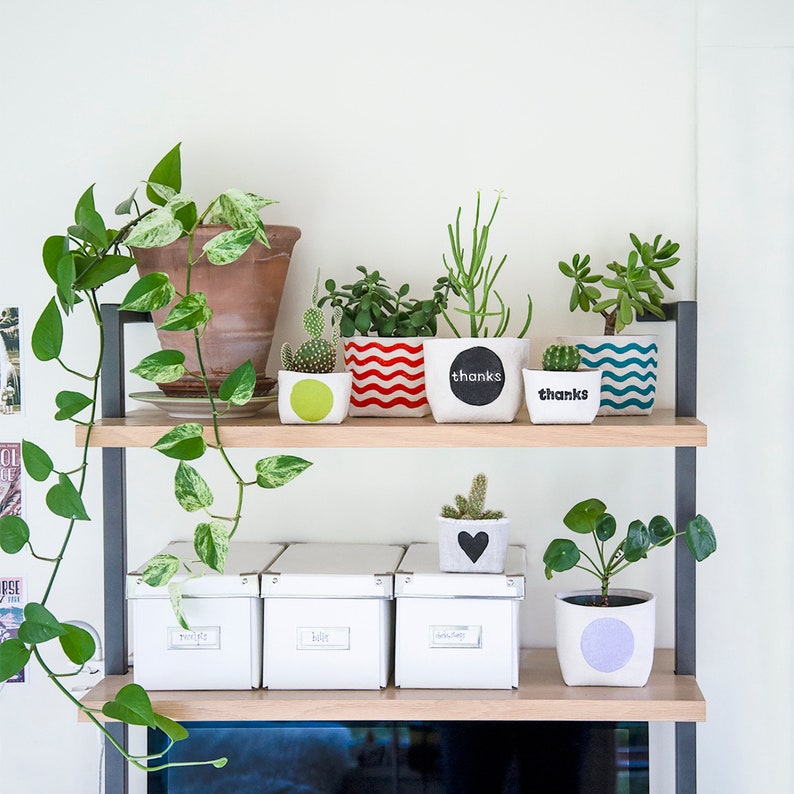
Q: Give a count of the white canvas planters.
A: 7